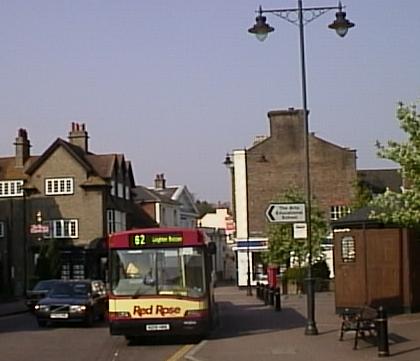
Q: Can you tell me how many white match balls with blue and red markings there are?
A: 0